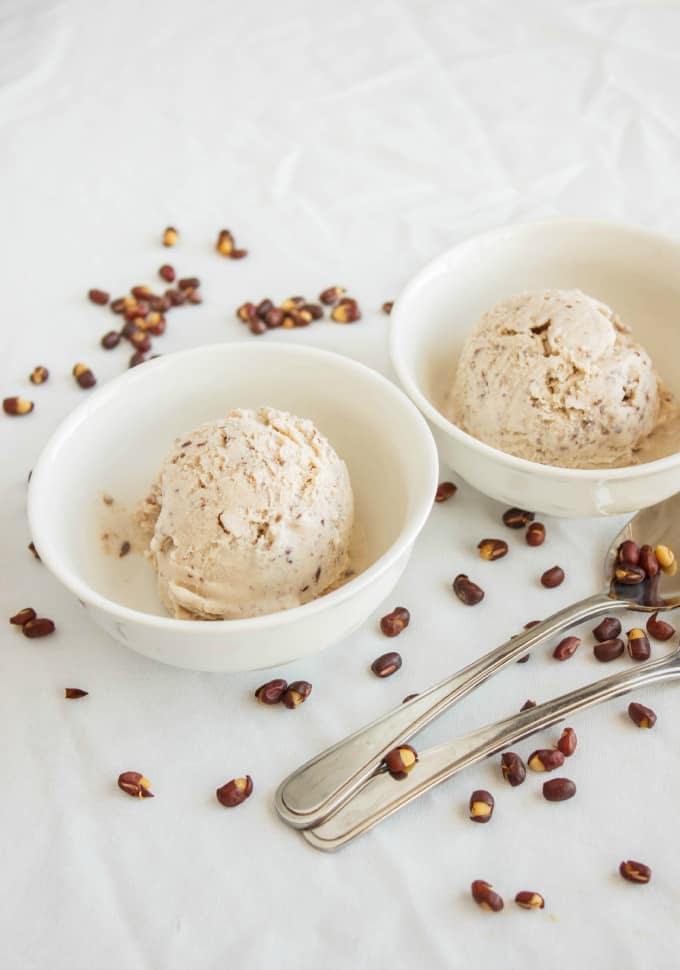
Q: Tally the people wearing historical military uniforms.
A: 0